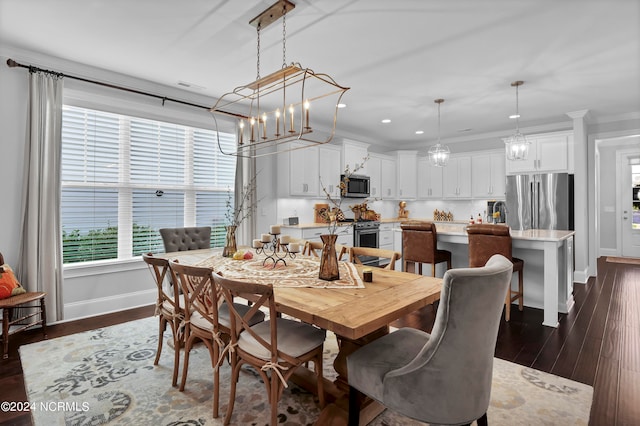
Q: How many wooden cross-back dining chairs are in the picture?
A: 6